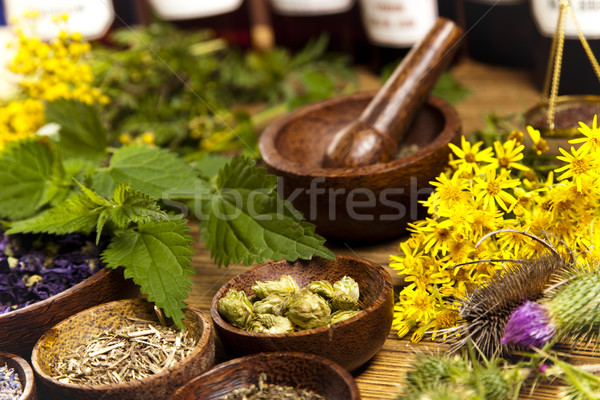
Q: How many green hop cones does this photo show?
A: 9